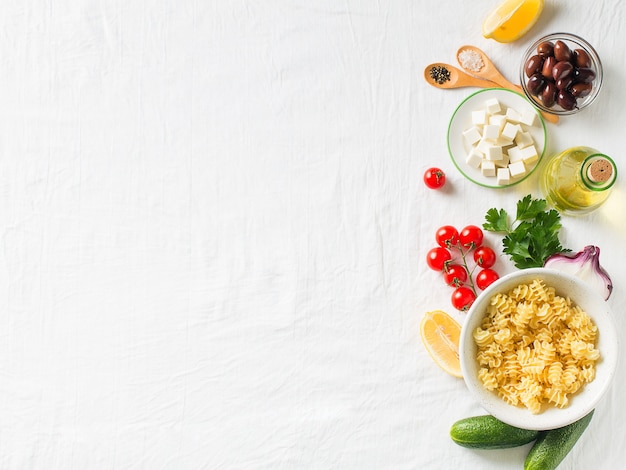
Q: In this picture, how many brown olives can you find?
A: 12